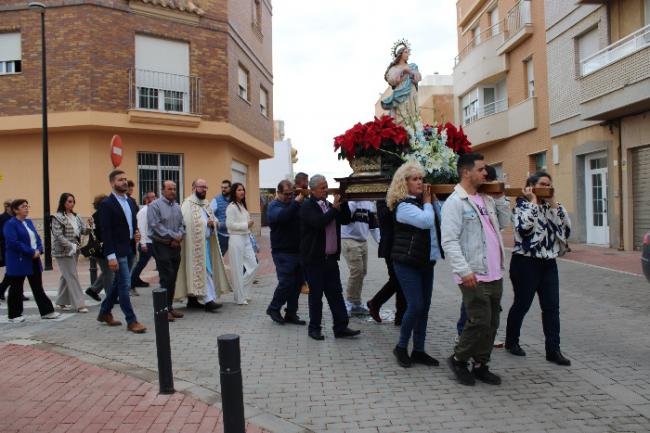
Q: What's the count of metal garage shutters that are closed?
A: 1